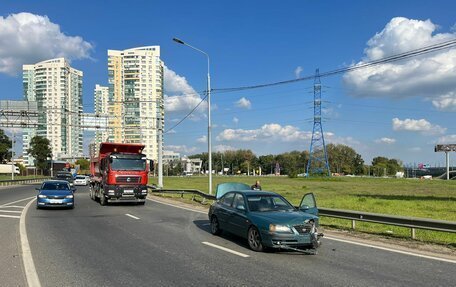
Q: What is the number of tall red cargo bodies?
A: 1